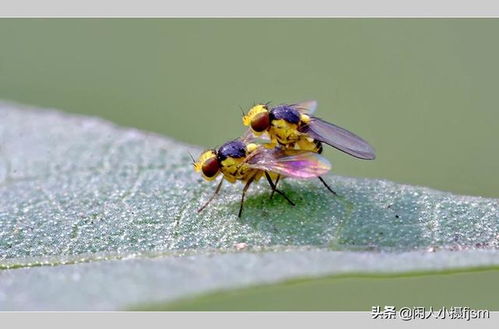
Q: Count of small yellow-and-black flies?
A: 2